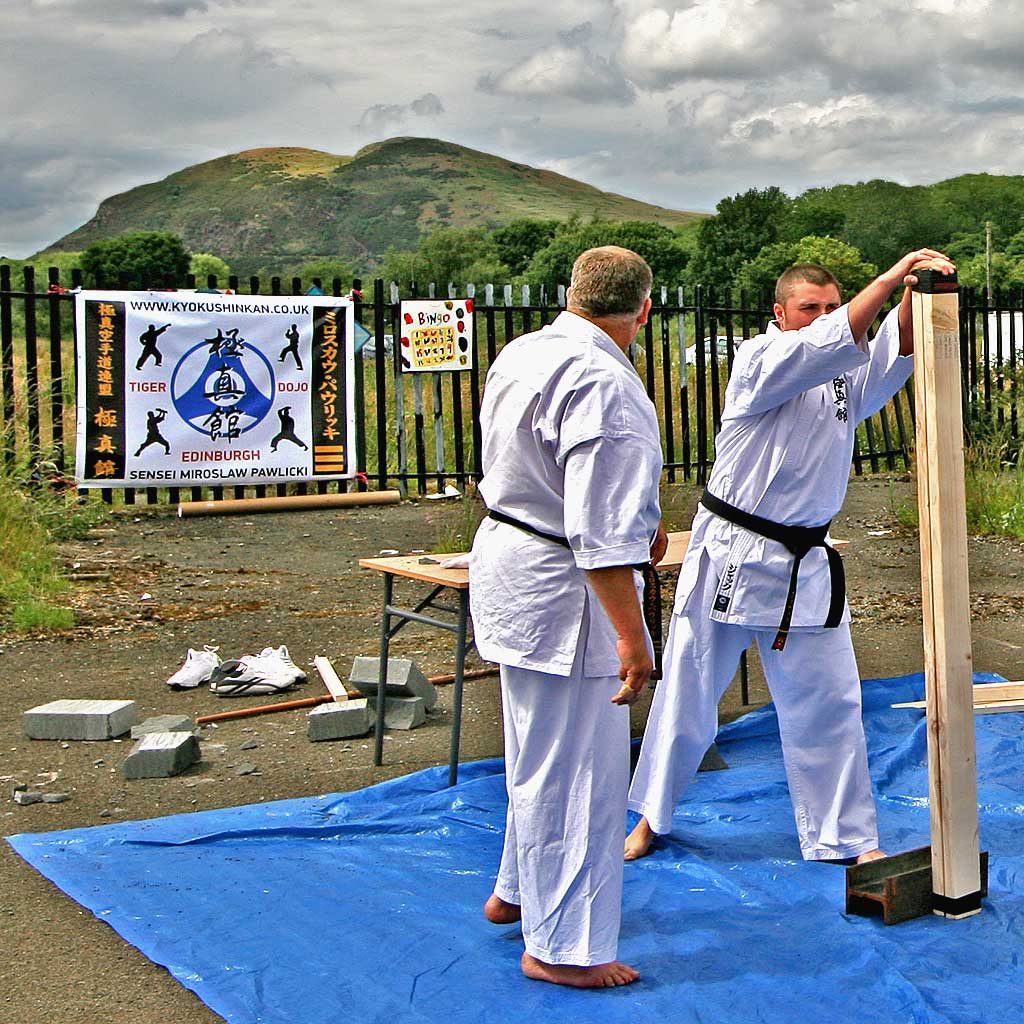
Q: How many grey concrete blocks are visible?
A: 6